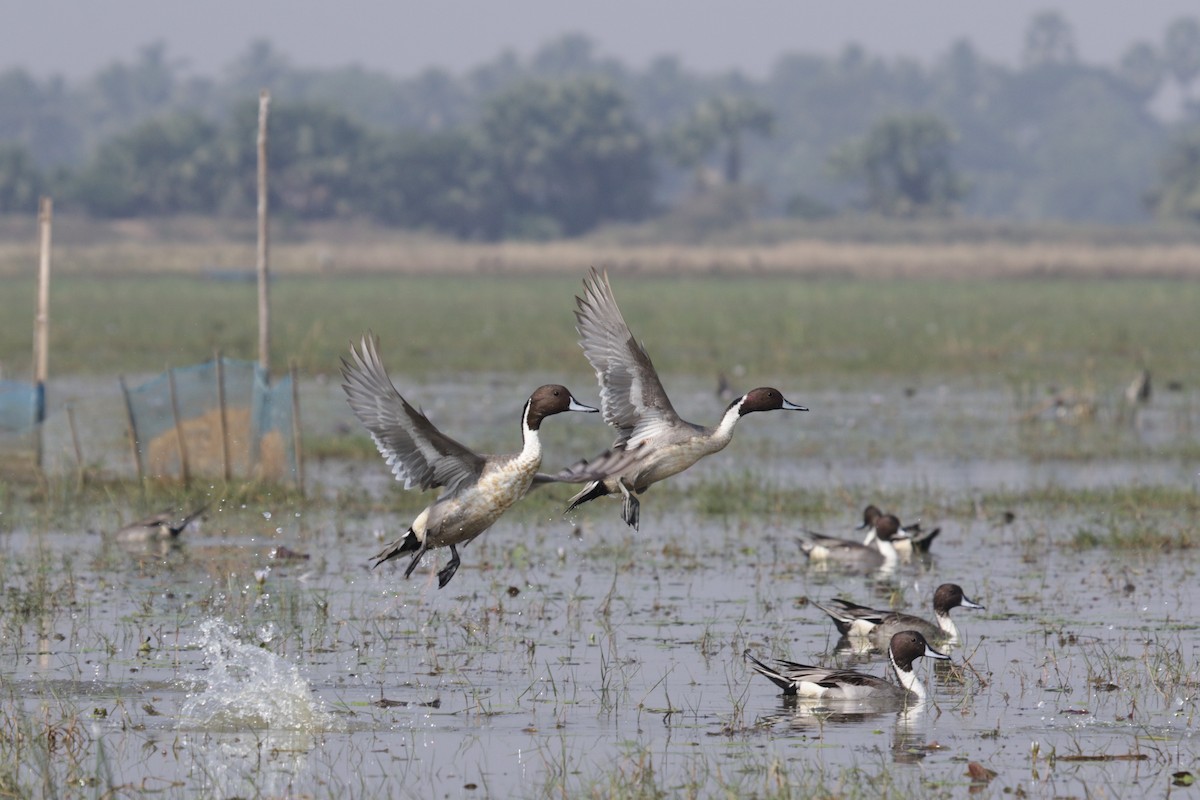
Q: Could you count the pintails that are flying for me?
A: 2